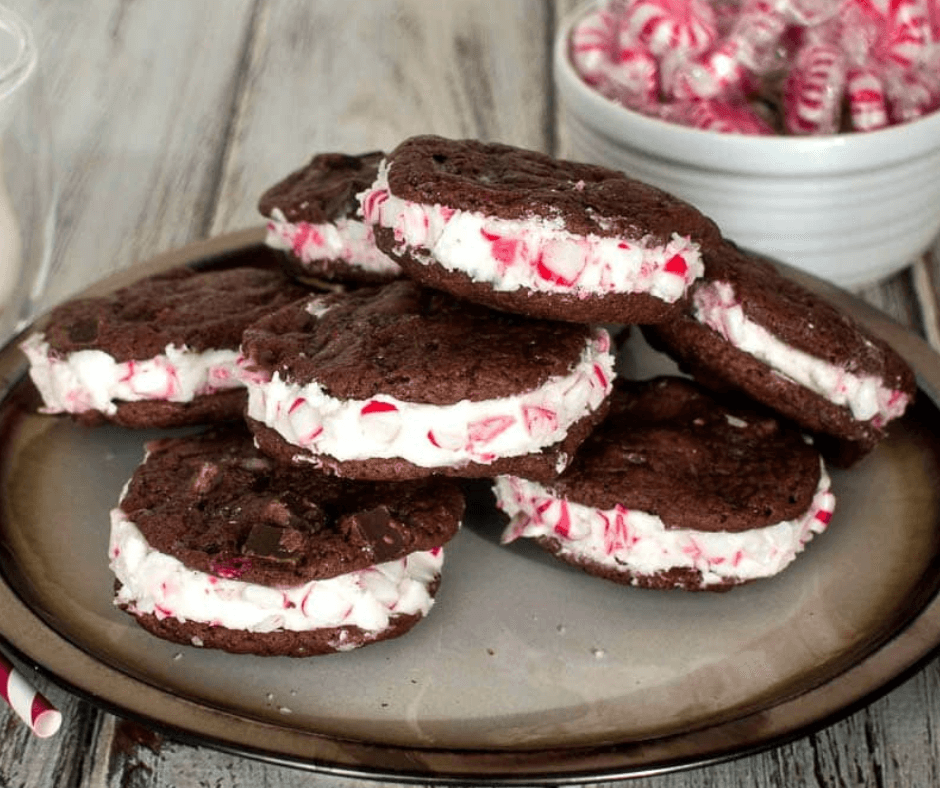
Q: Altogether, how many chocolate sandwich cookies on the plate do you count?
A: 7